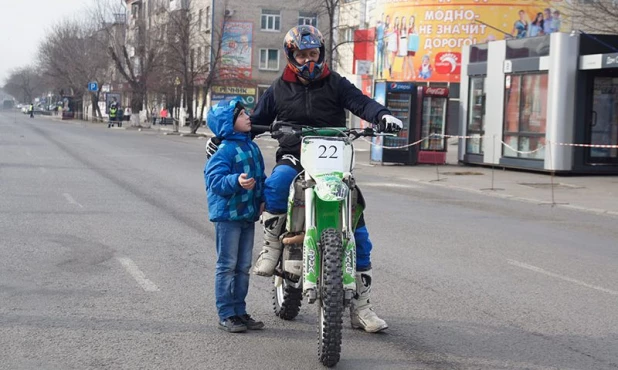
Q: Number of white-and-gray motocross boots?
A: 2